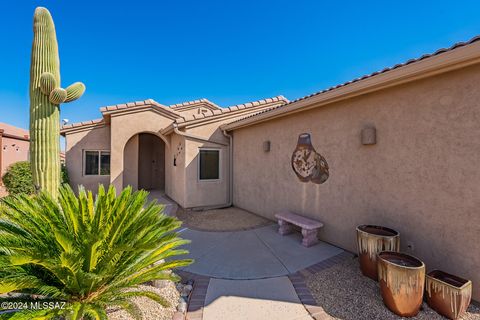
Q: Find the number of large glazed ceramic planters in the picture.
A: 3